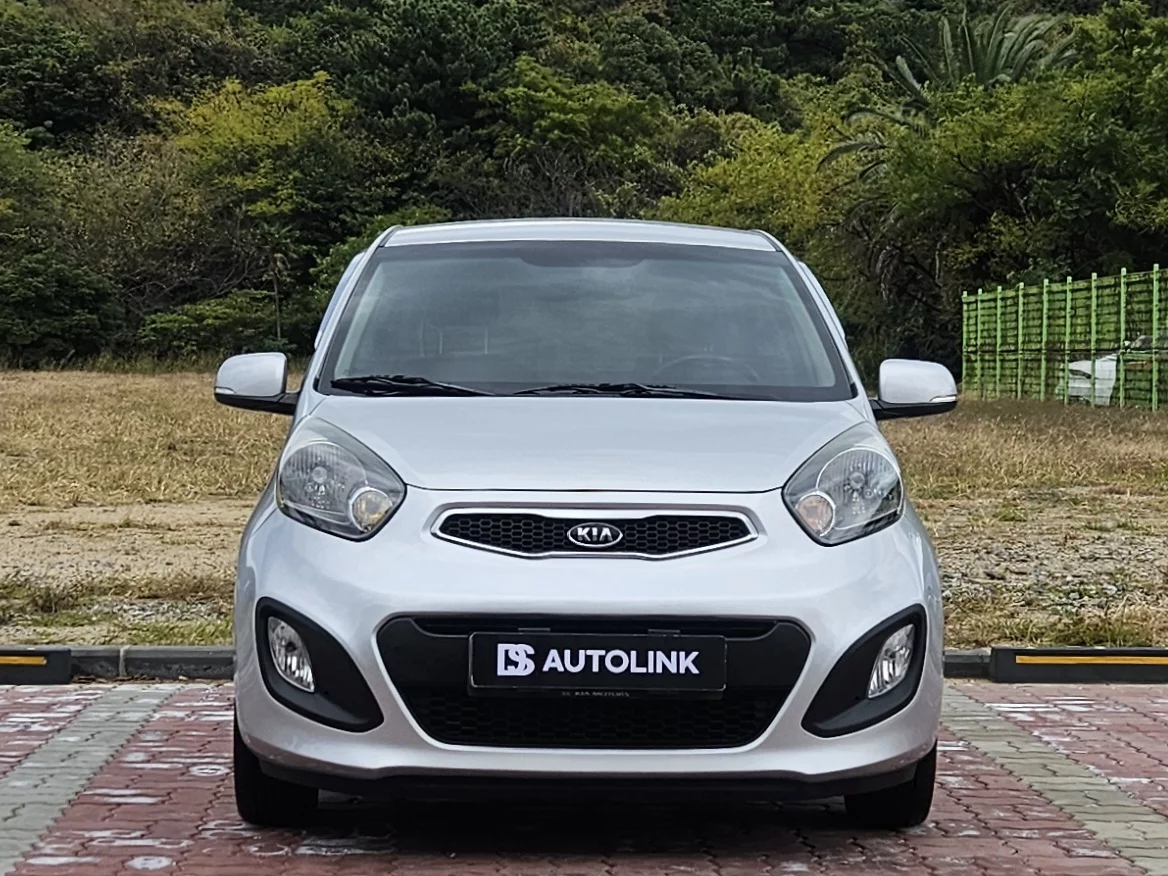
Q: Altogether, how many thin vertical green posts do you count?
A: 9